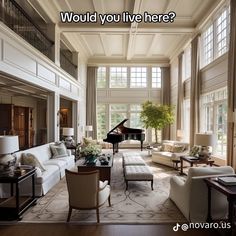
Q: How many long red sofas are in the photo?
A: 0